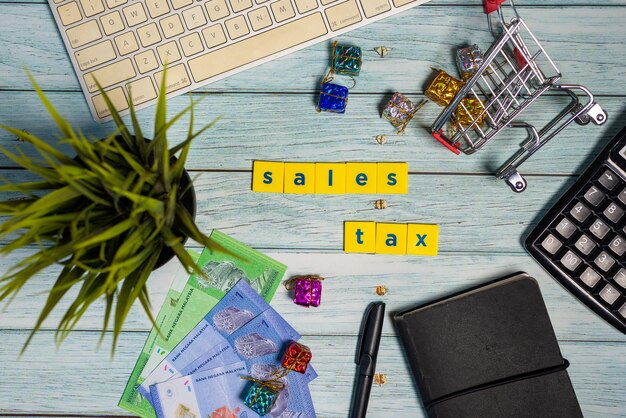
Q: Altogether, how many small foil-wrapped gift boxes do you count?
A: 9